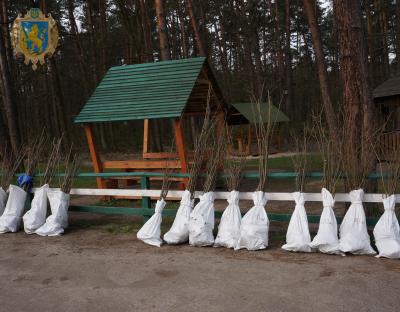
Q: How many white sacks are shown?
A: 13